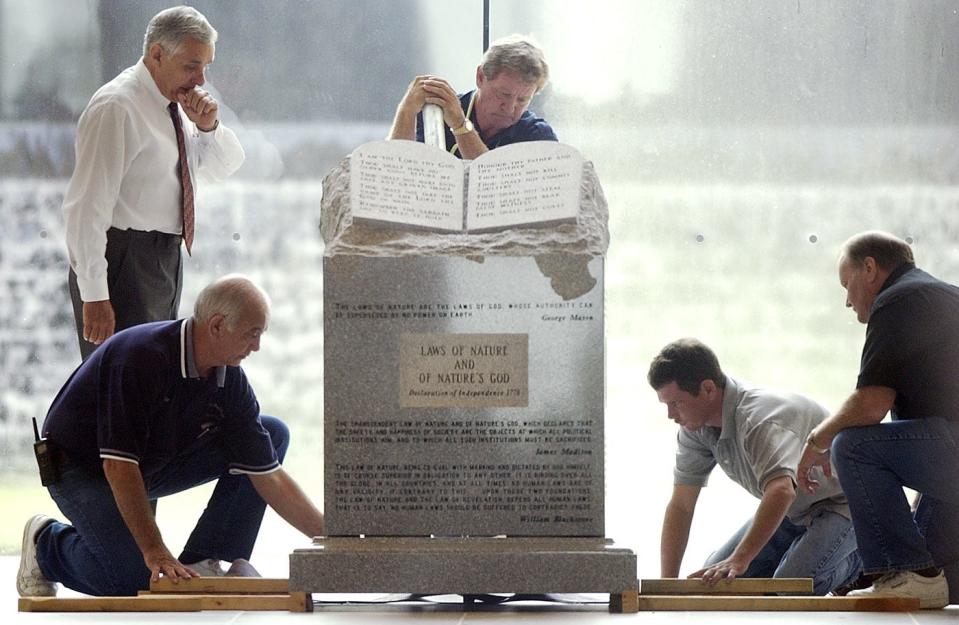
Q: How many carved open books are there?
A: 1